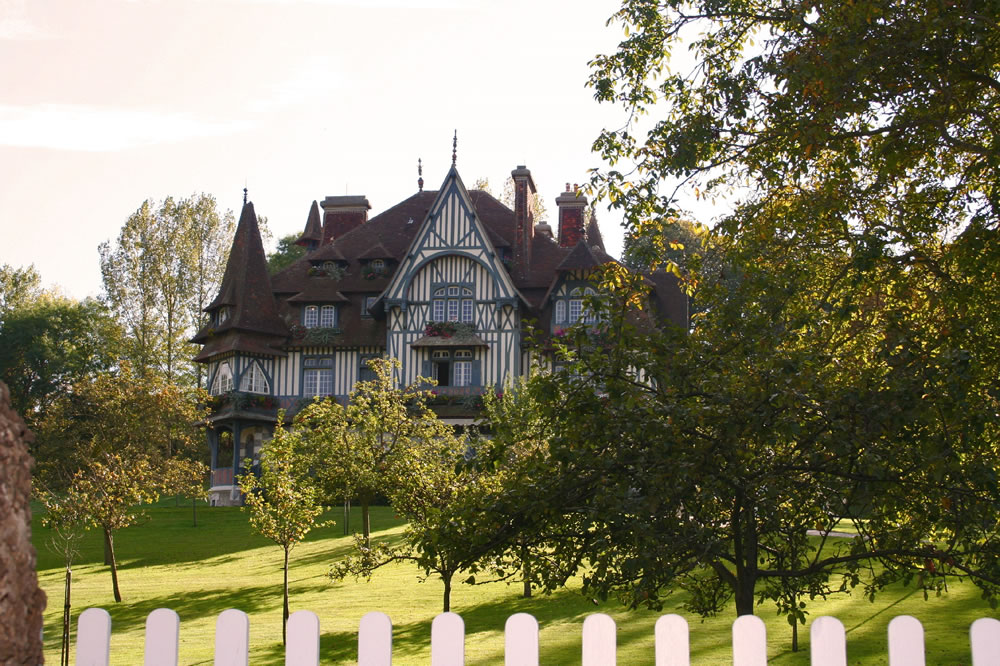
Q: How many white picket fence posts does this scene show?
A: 13